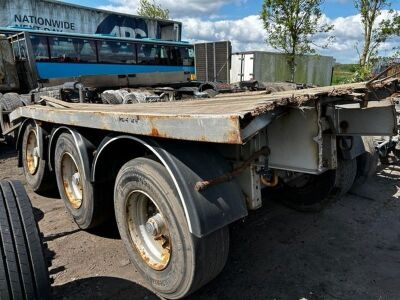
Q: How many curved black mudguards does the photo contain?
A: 3